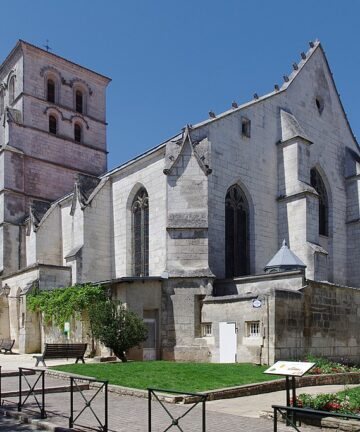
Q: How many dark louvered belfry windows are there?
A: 4